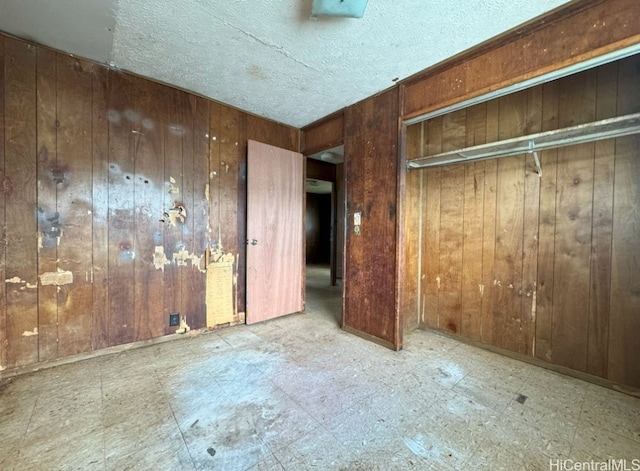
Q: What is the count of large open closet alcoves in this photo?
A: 1